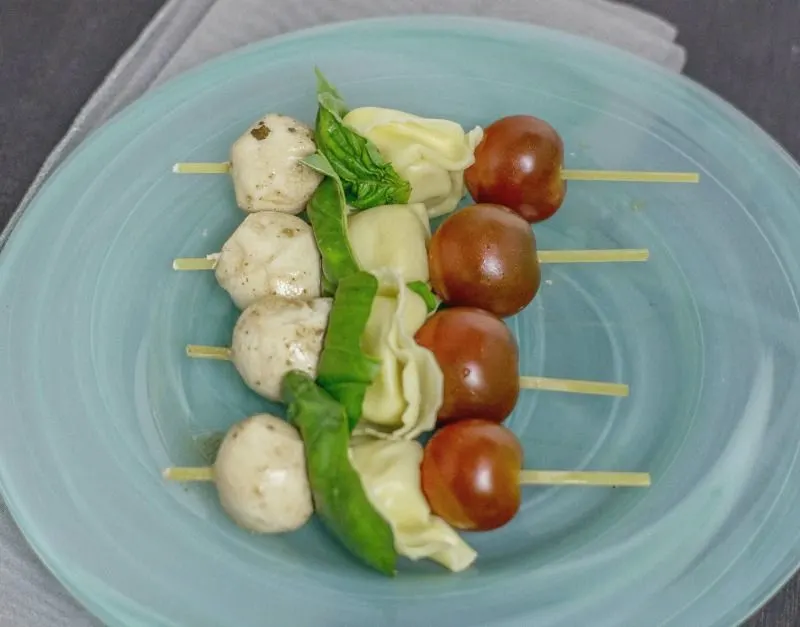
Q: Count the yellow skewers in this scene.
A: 4